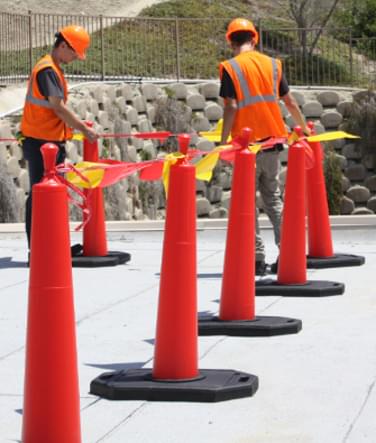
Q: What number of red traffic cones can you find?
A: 6